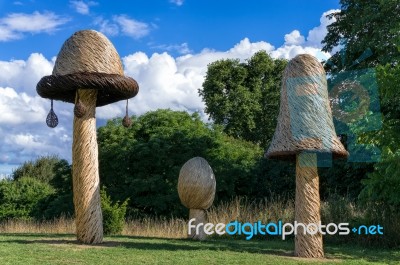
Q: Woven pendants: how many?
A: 3